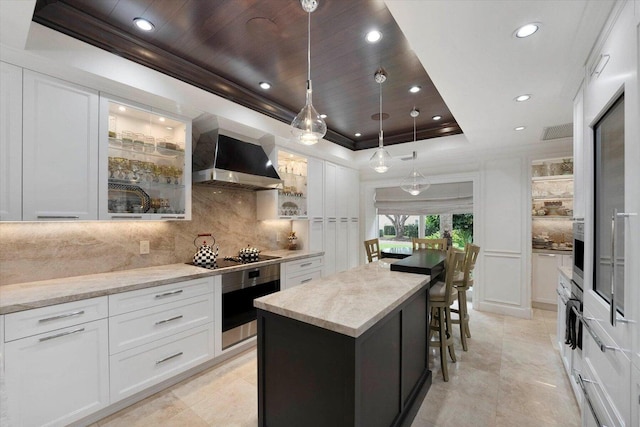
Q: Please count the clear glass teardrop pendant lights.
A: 3